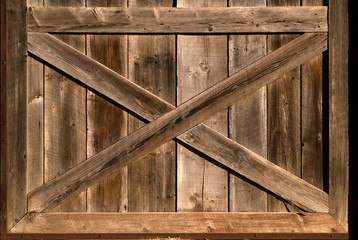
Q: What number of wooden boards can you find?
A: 14